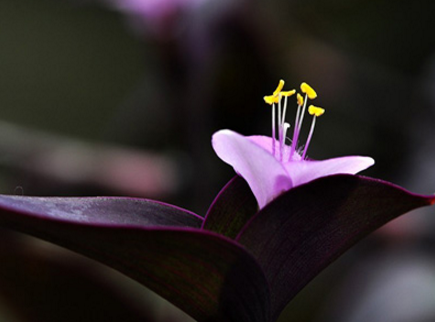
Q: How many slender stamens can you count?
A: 6